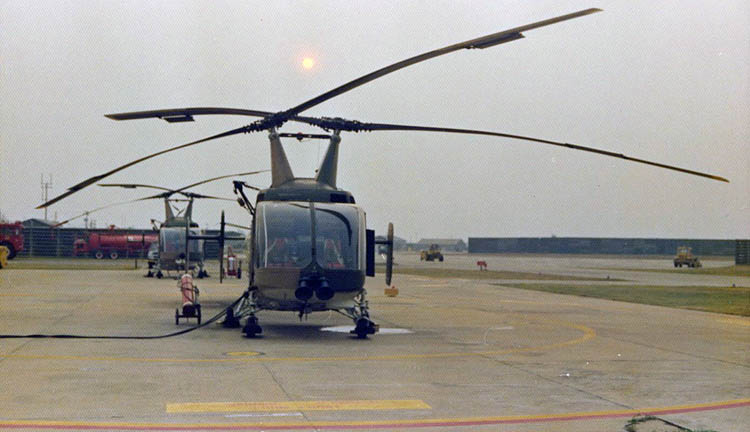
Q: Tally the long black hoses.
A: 1